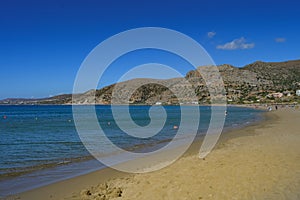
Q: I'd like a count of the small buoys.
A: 5